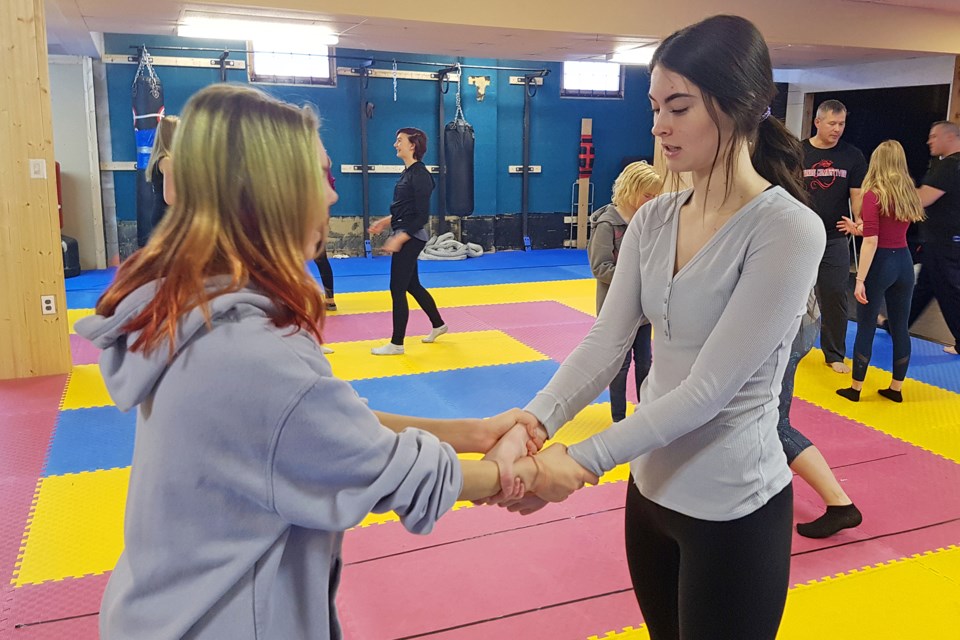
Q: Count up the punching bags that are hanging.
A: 2